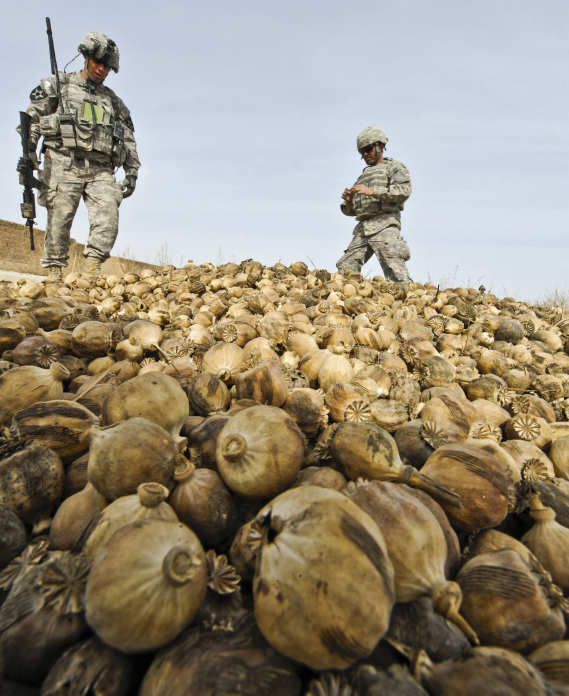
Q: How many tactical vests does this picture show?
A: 2